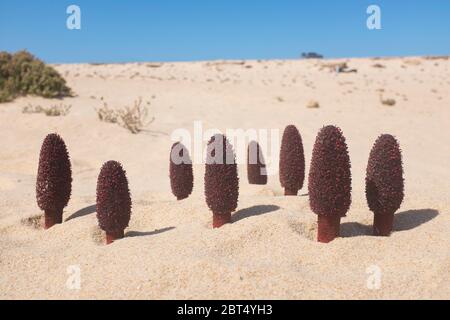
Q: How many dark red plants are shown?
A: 8